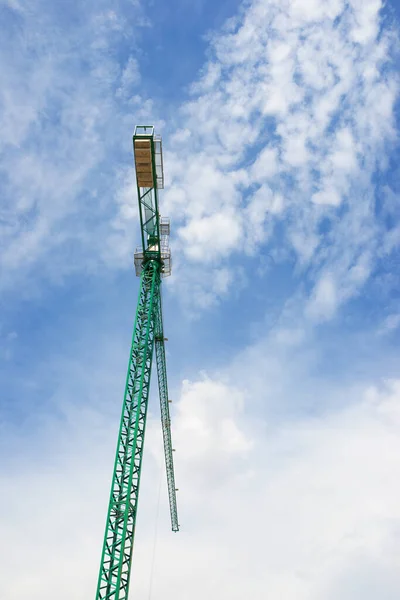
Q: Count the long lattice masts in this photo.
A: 2